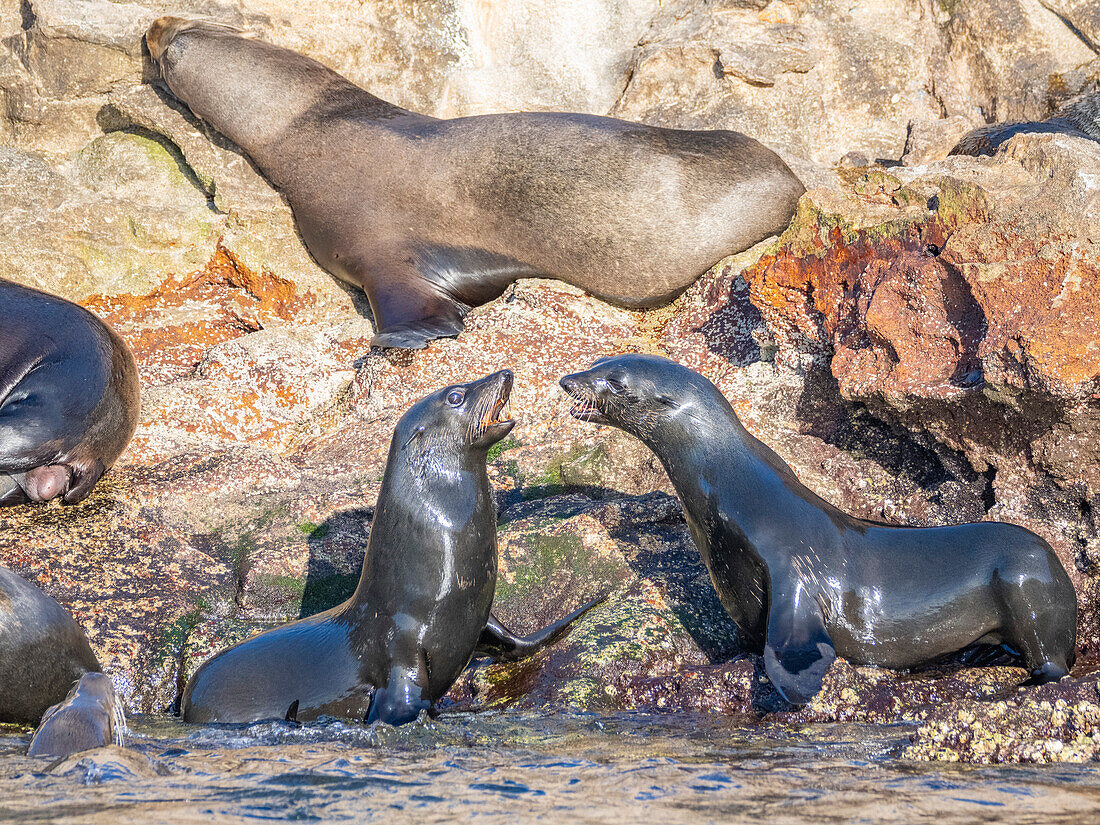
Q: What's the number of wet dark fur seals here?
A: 2